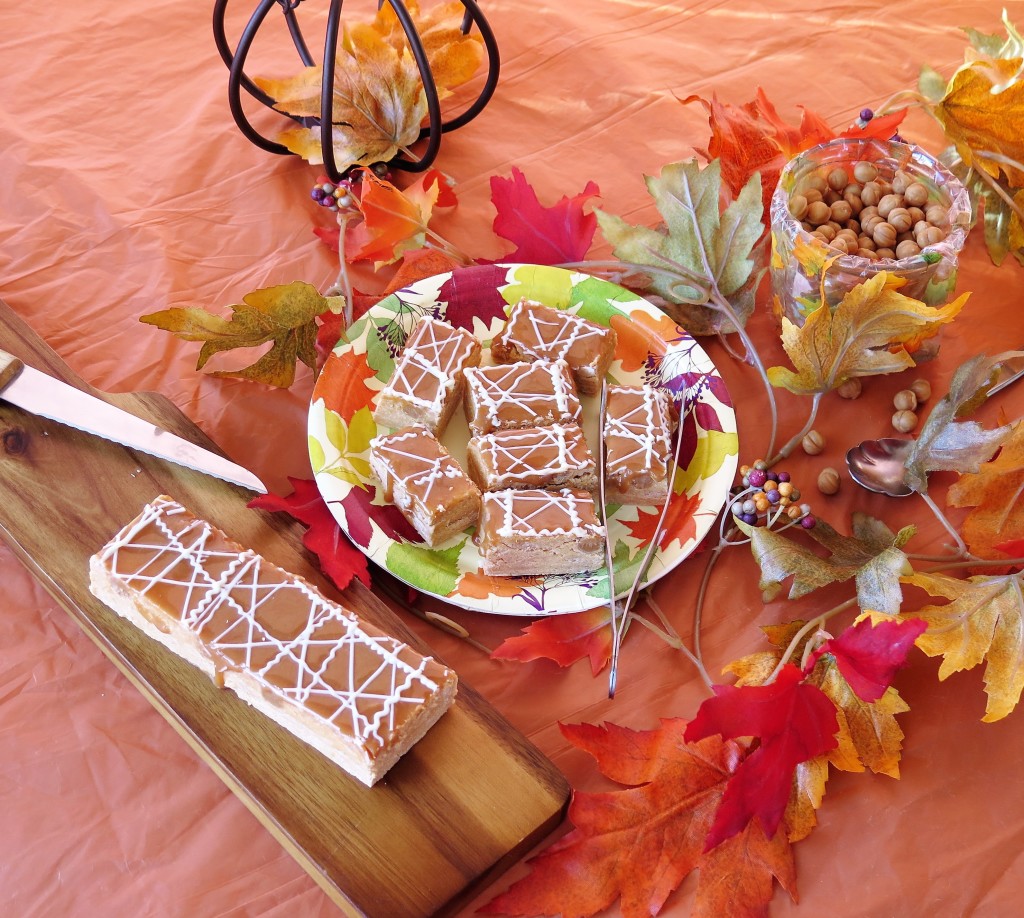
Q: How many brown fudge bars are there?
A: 8